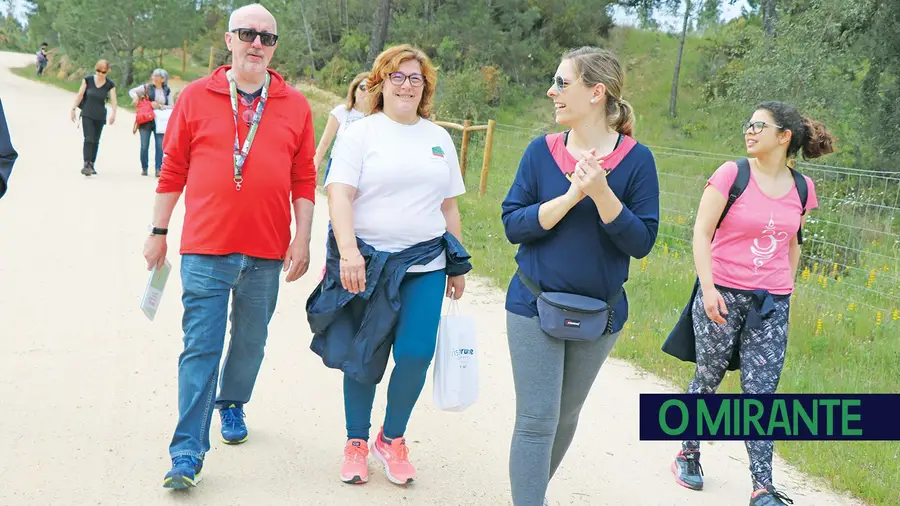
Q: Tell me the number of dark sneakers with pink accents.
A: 2